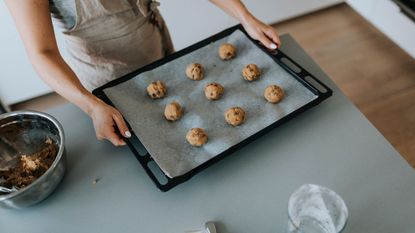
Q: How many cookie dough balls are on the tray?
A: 9